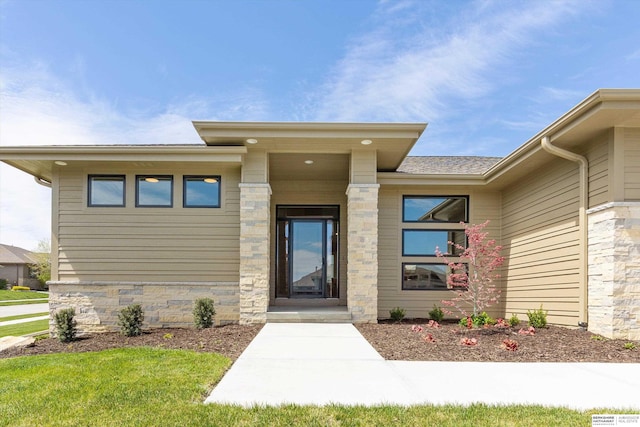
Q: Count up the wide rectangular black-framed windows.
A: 3